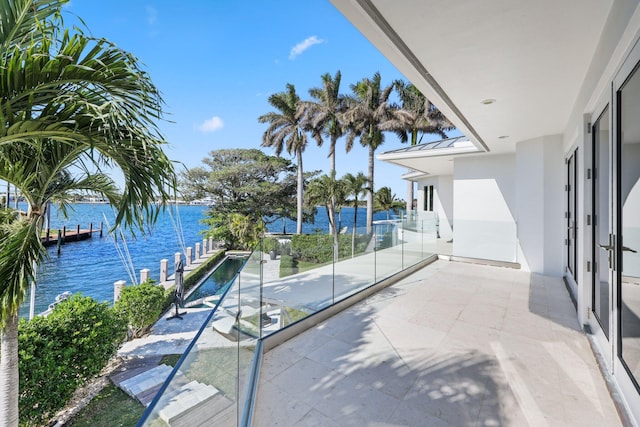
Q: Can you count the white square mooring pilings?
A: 8